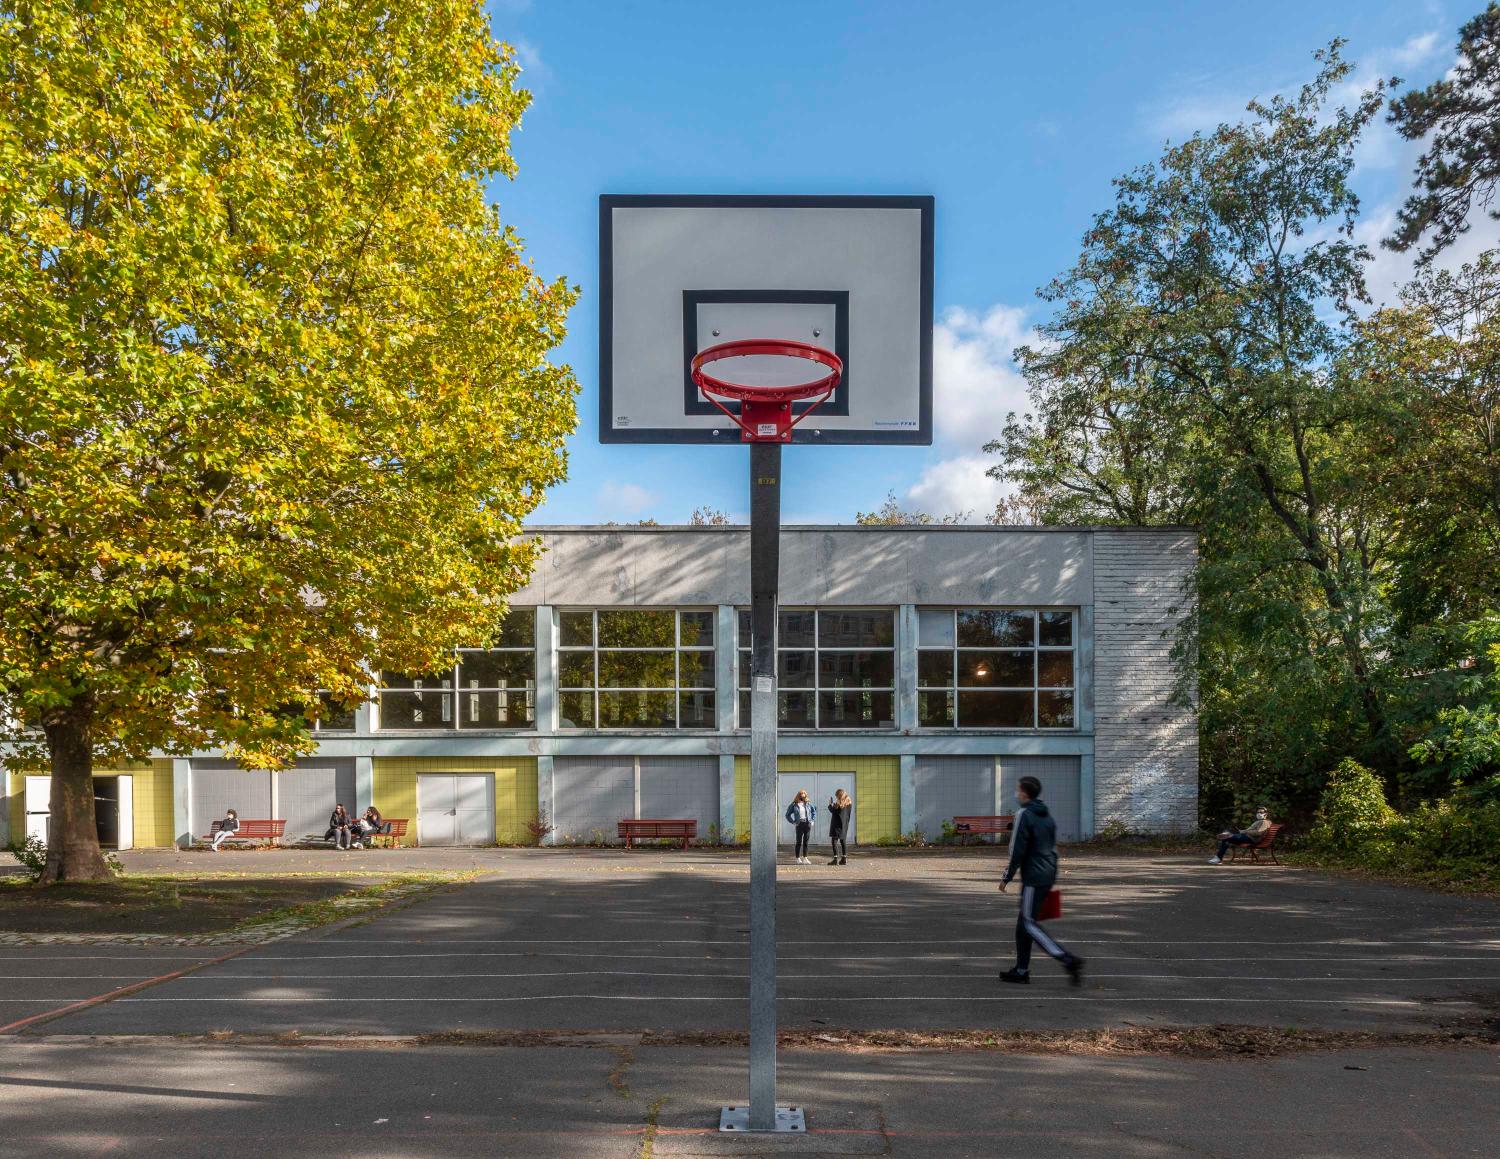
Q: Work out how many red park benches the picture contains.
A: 5